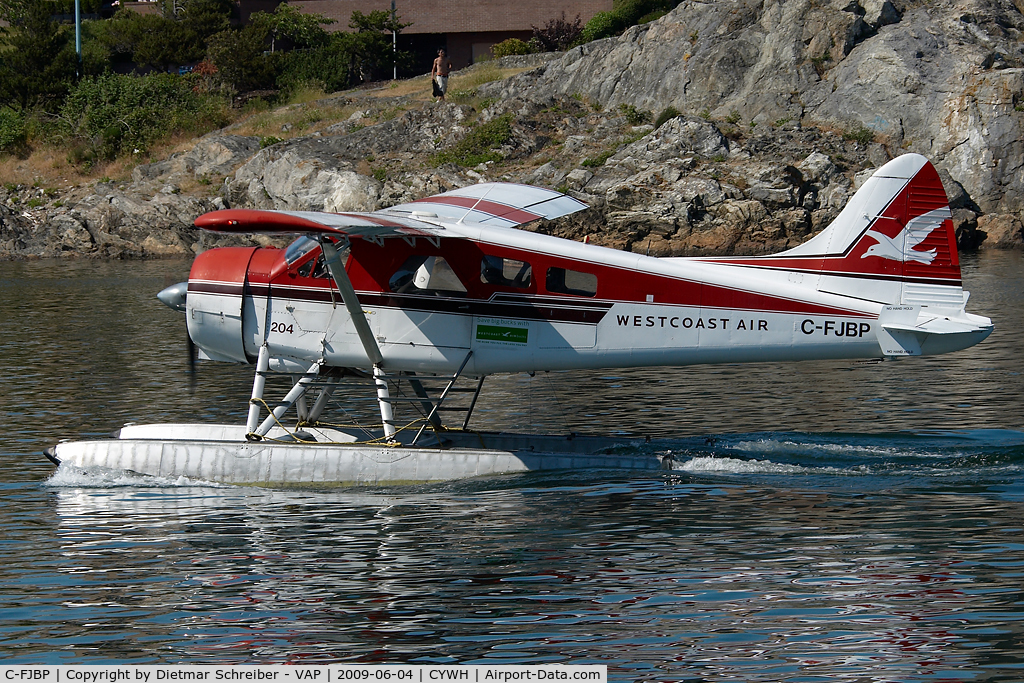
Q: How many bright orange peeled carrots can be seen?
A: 0